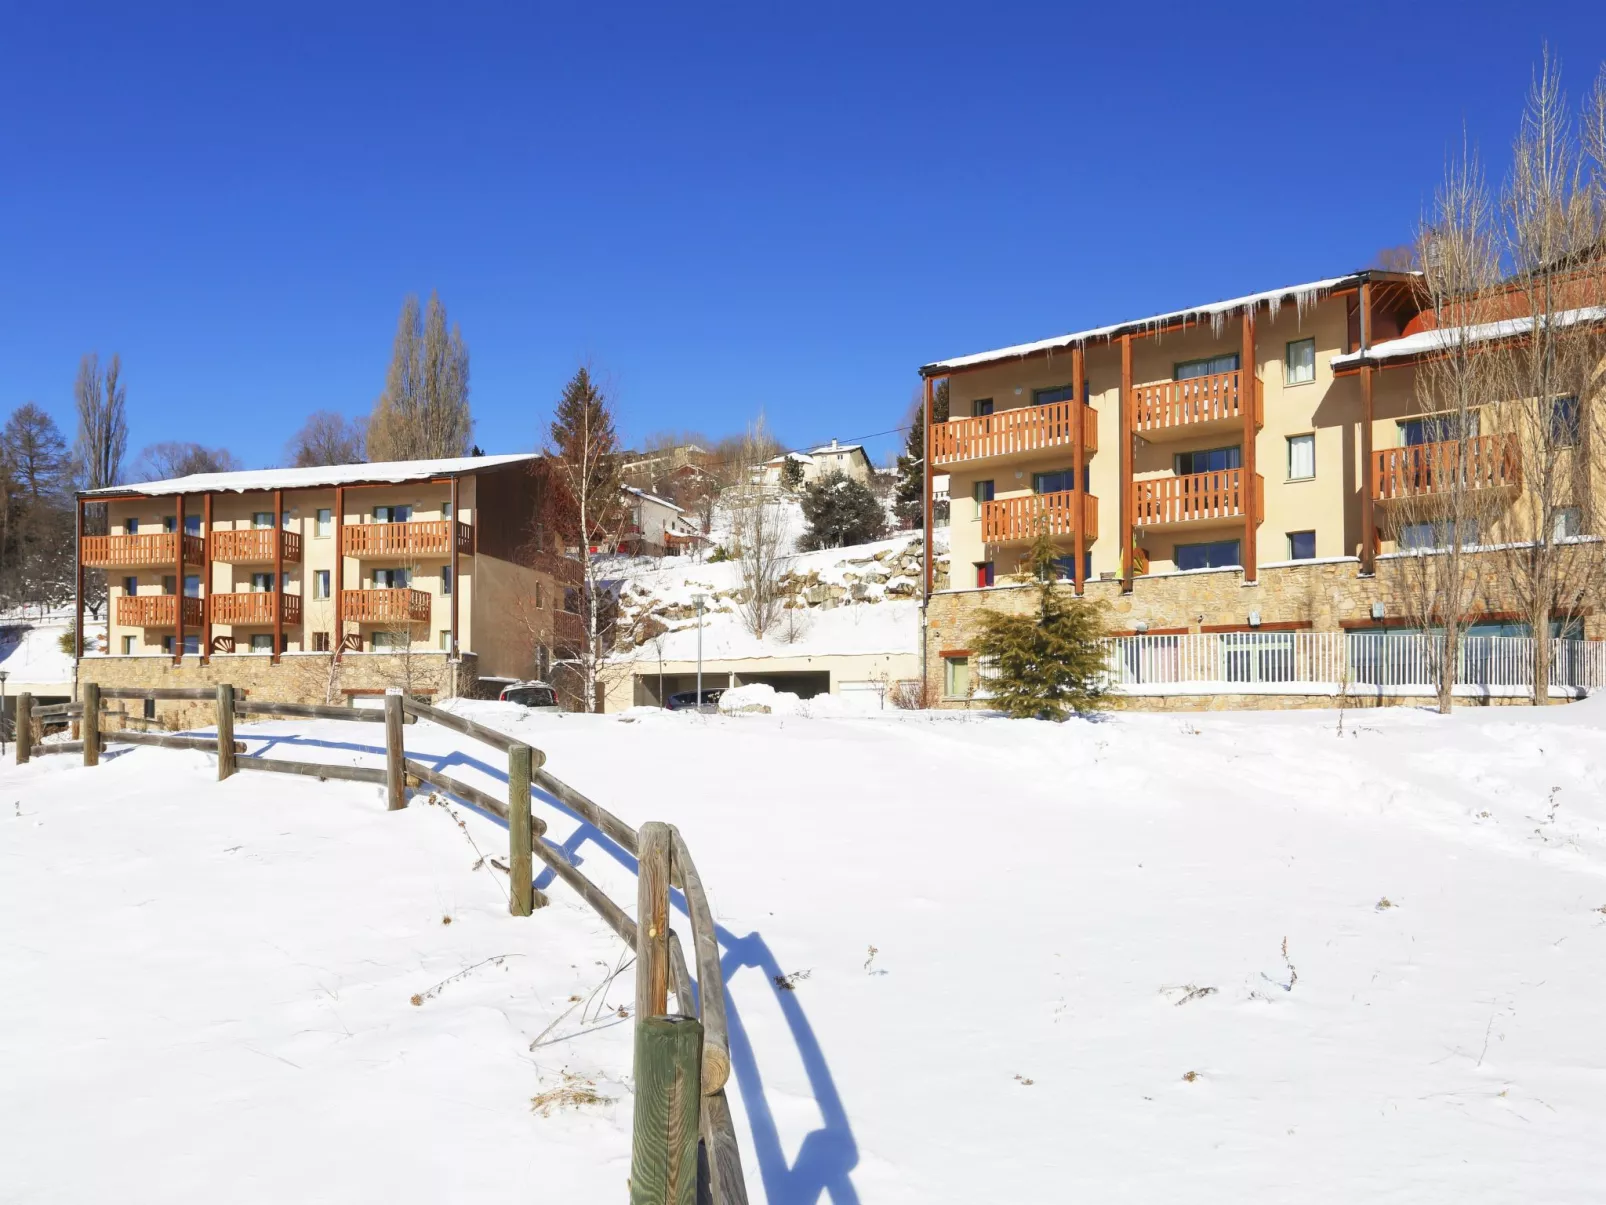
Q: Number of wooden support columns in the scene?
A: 11